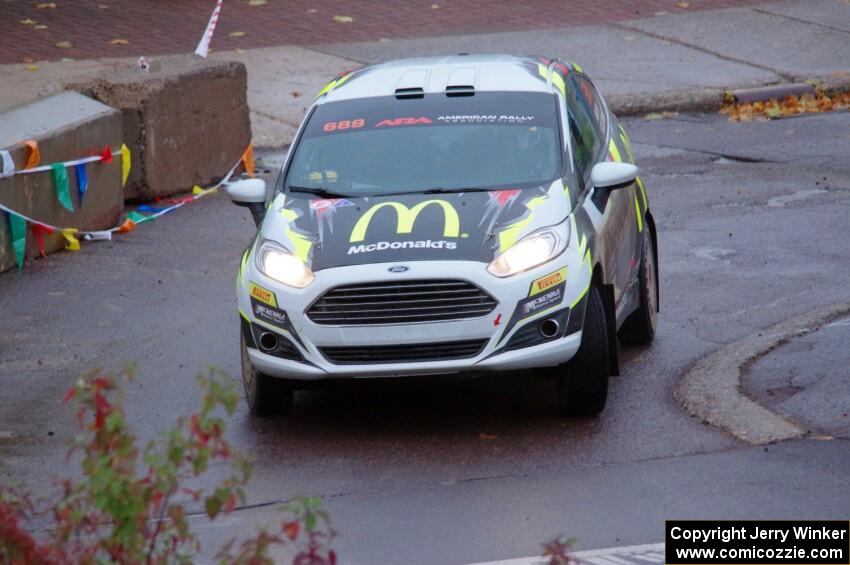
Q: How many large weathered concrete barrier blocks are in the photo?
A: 2